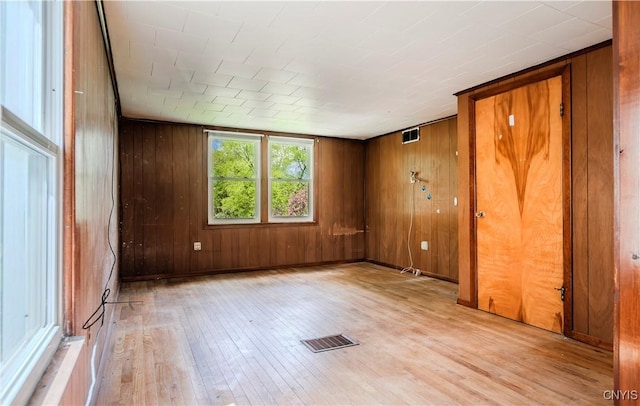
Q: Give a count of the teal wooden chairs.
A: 0